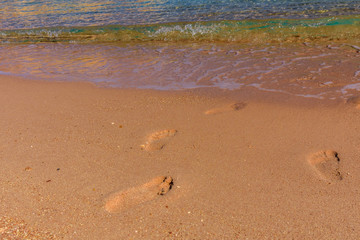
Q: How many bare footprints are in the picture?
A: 4